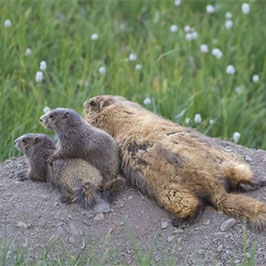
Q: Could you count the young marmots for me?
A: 2